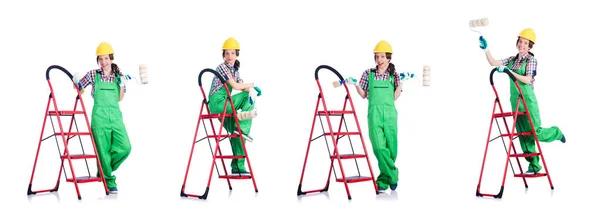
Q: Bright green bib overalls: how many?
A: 4